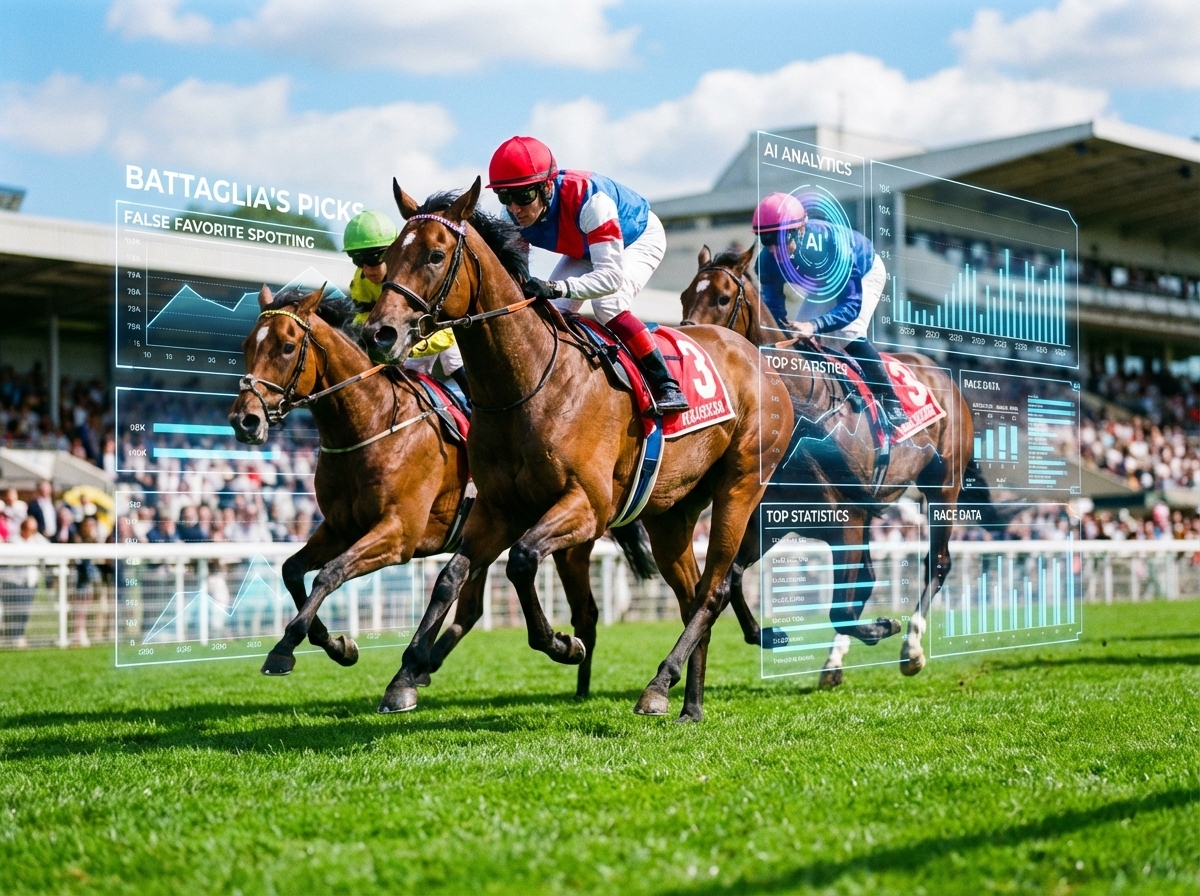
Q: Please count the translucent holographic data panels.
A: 9